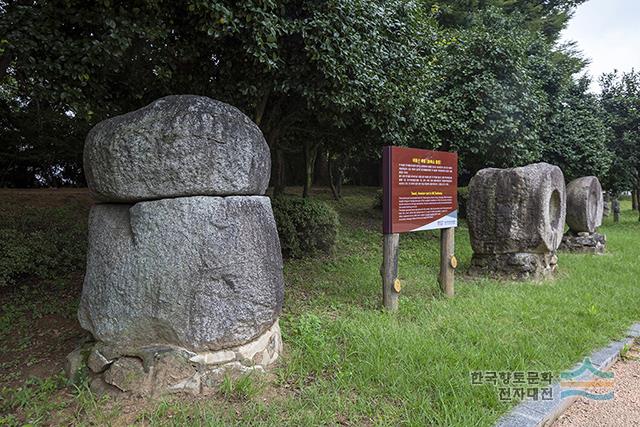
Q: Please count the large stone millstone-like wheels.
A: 2